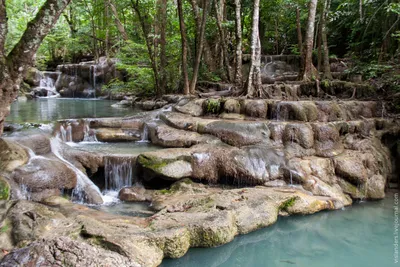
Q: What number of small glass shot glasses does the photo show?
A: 0